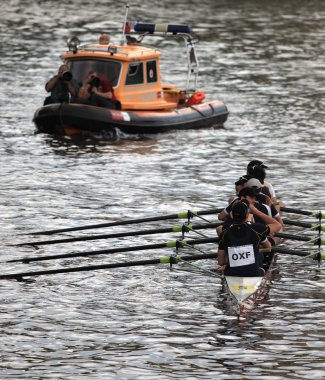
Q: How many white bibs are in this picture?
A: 1